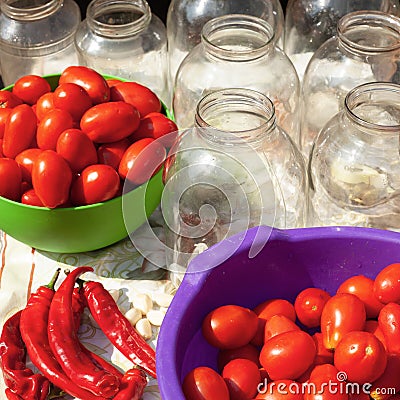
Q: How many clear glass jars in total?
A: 8